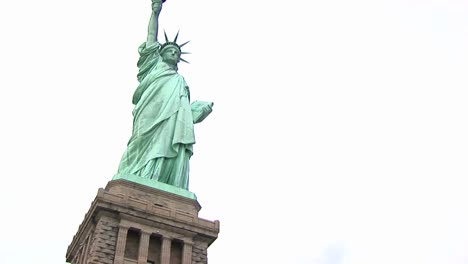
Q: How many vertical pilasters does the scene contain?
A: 4